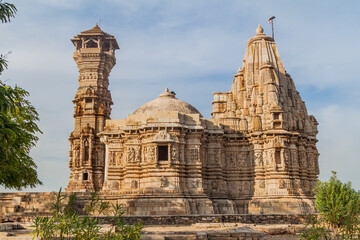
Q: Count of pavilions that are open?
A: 1